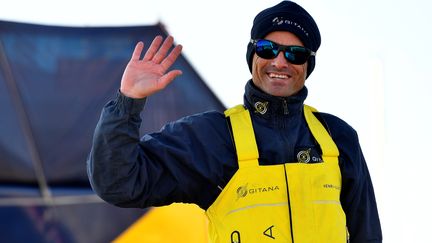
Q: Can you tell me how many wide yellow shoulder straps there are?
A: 2